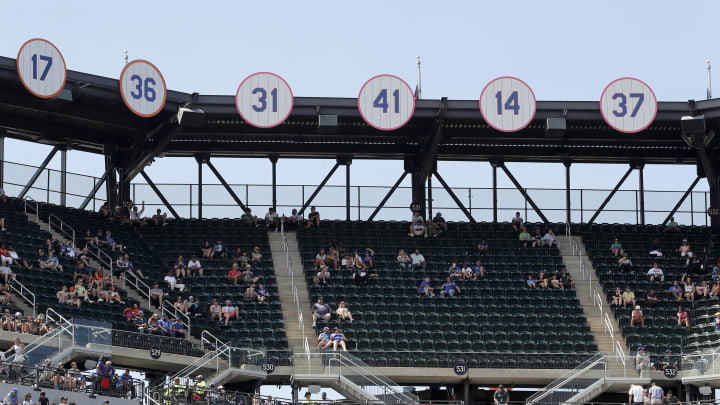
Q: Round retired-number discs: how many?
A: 6